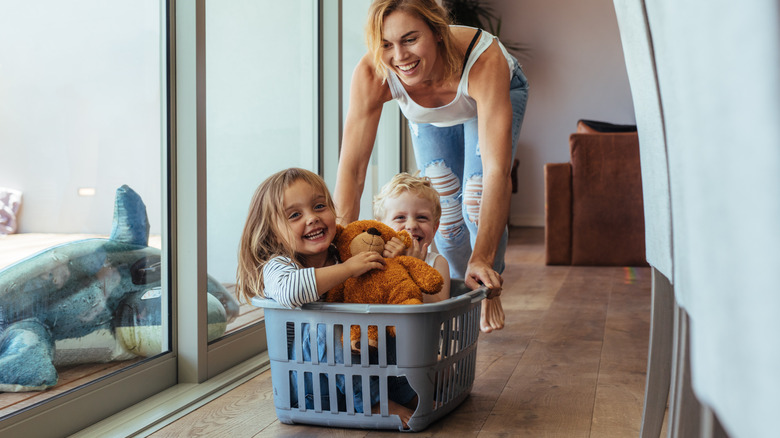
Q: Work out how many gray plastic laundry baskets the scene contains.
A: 1